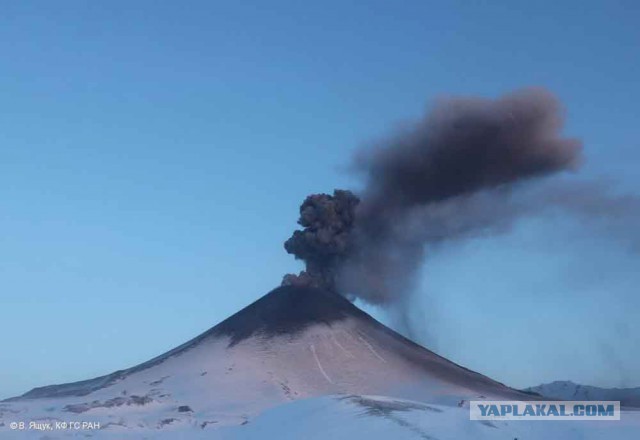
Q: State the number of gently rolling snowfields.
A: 1